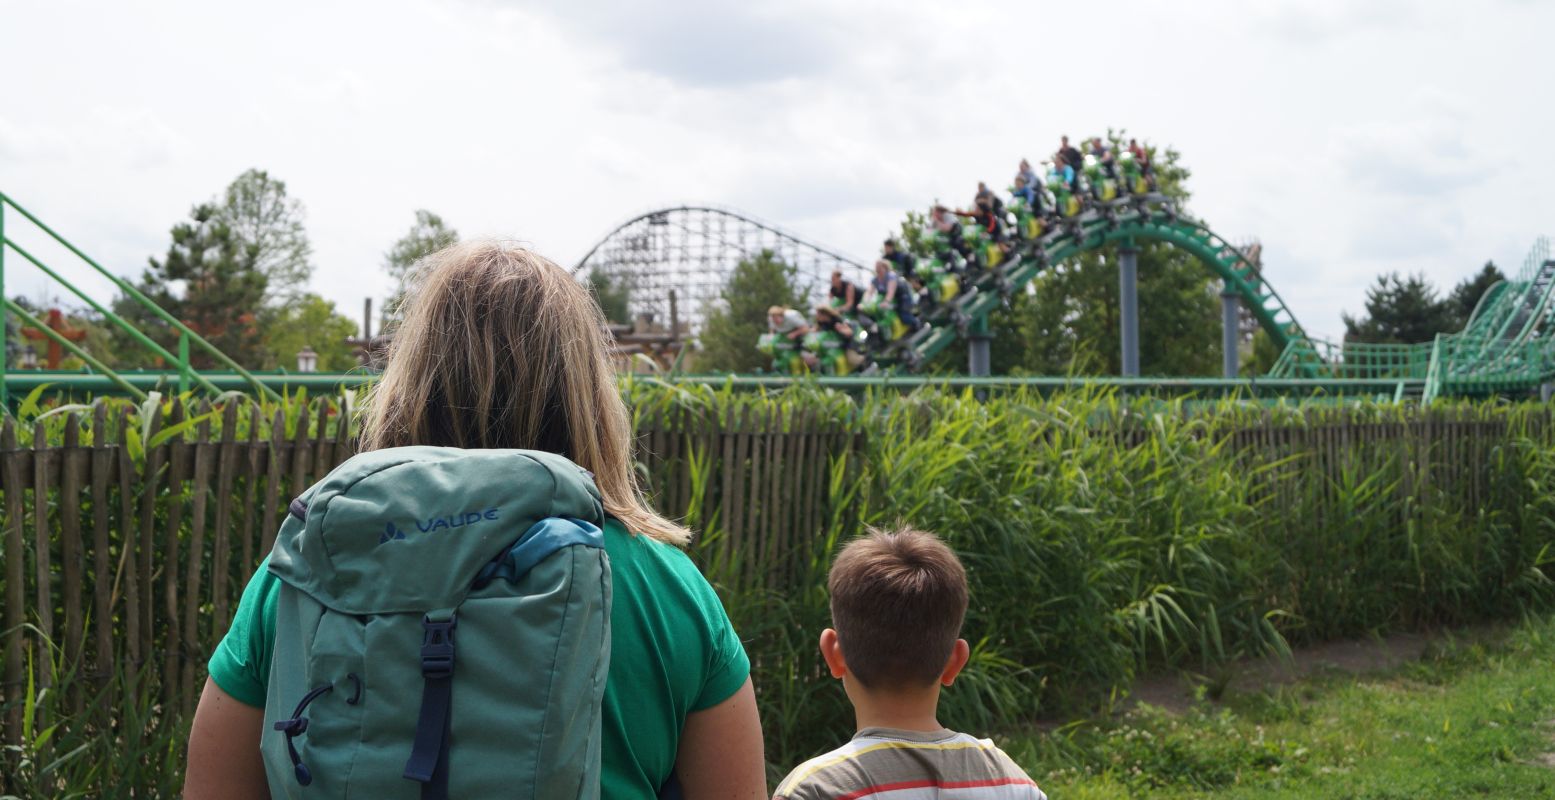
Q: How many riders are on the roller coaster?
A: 14